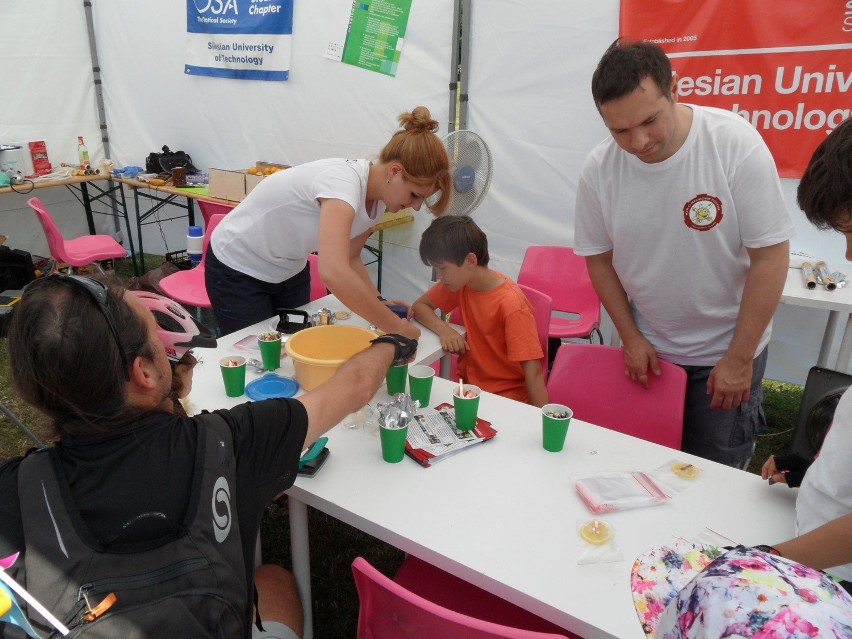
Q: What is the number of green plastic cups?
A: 7